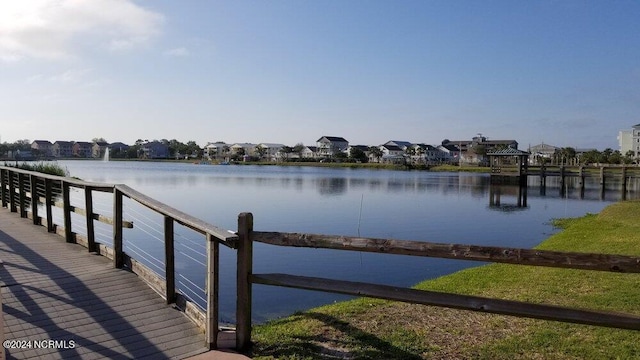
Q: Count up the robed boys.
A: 0